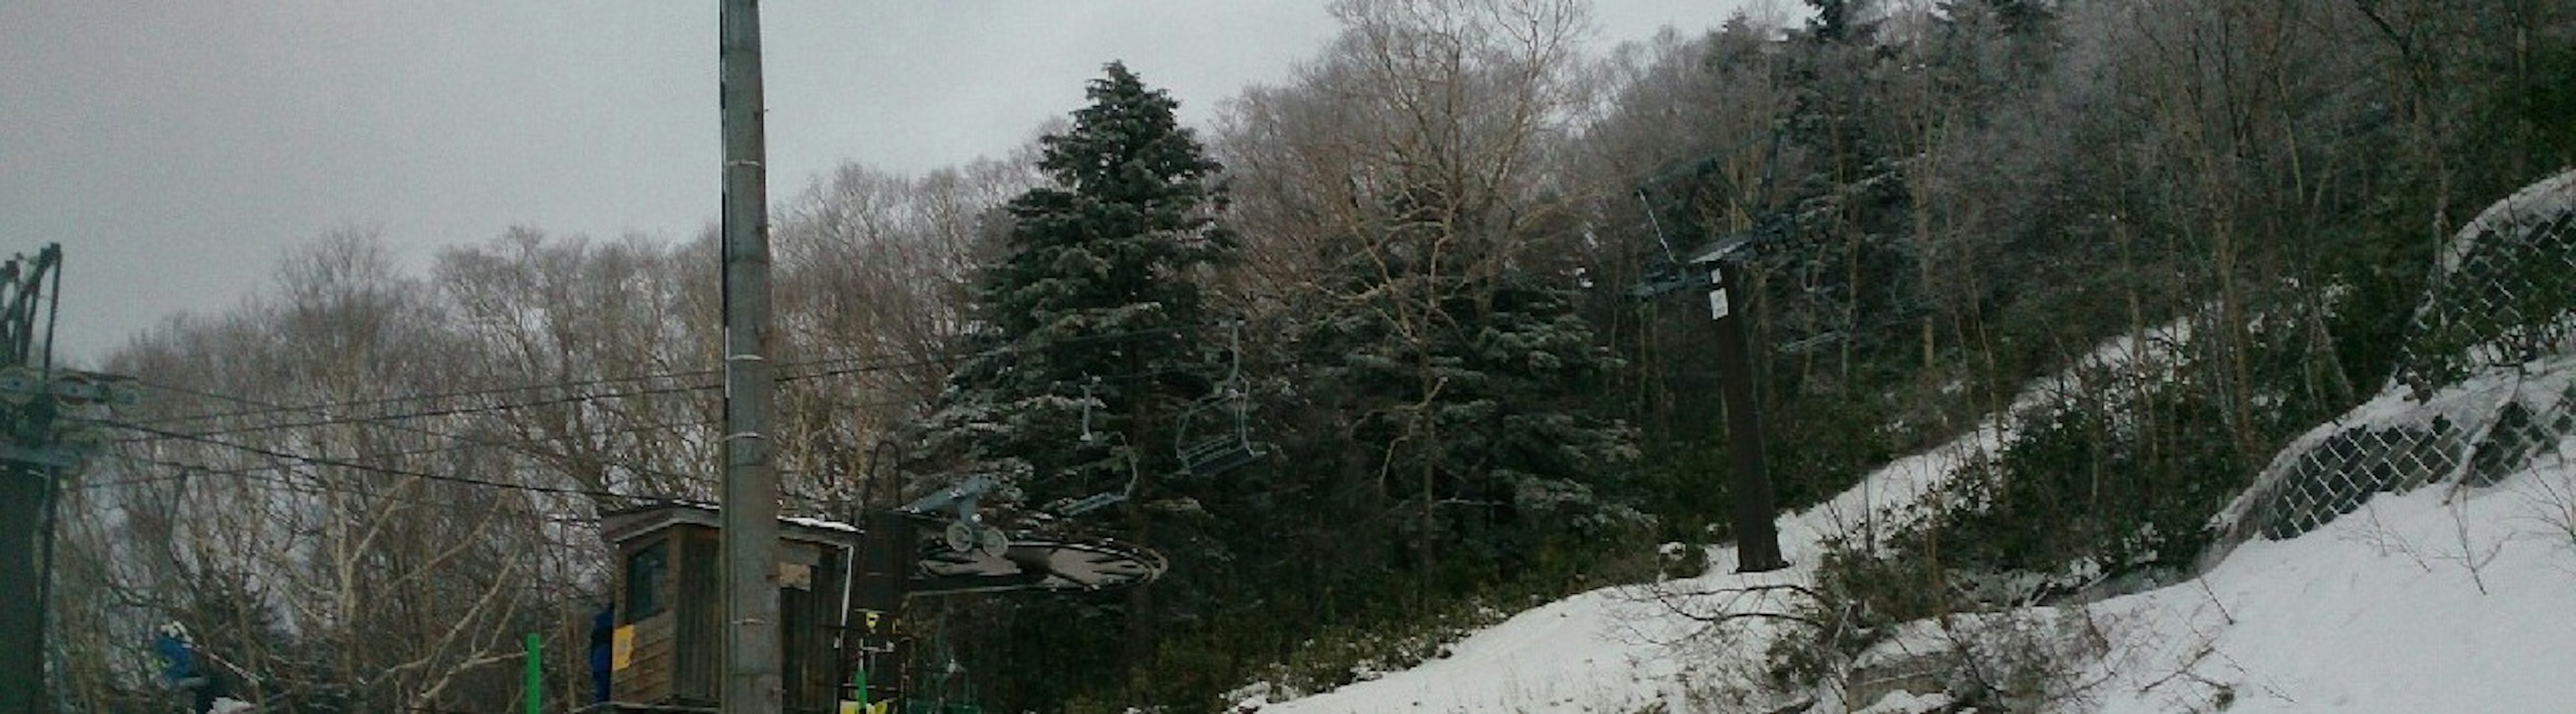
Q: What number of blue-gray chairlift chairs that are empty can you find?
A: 2